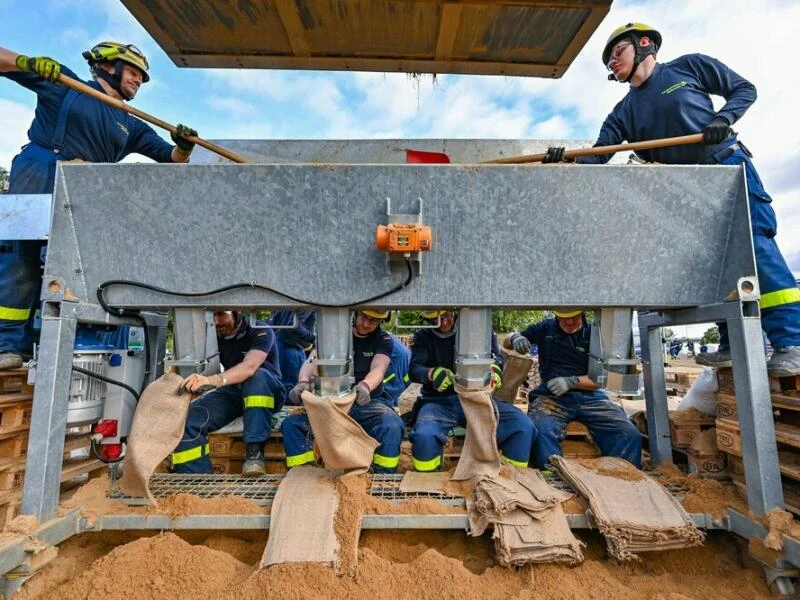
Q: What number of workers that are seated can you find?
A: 4